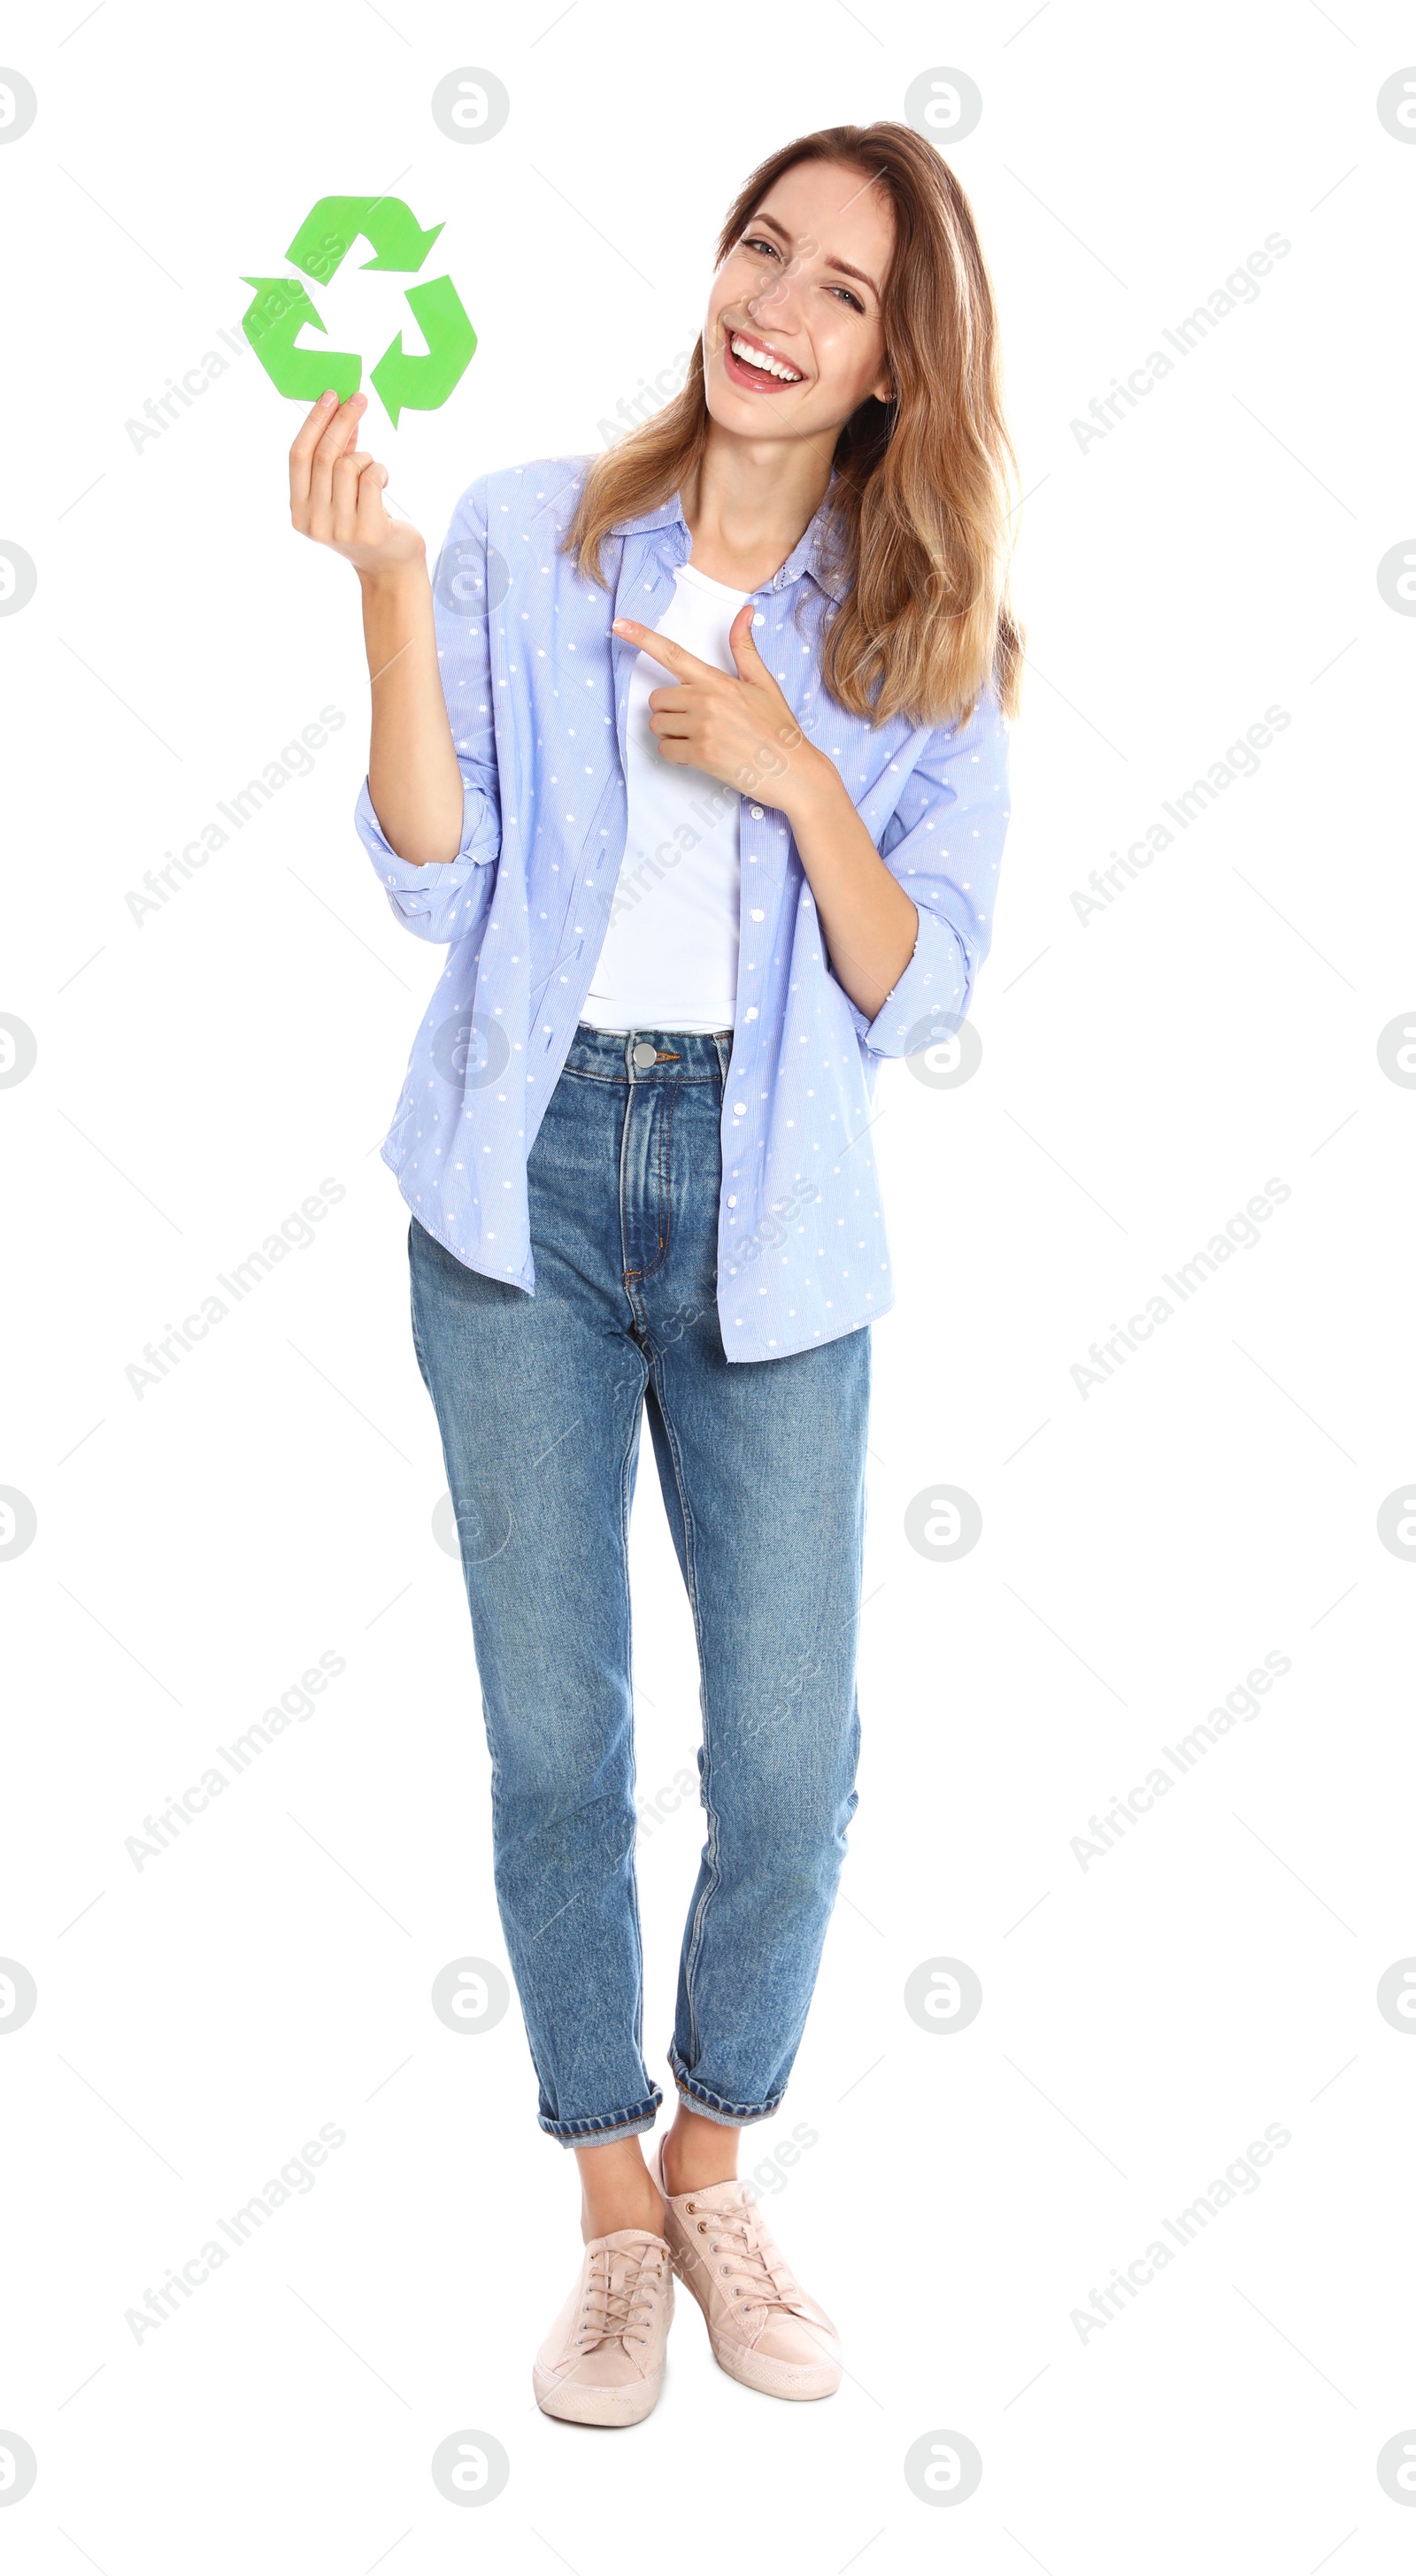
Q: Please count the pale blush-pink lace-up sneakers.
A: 2